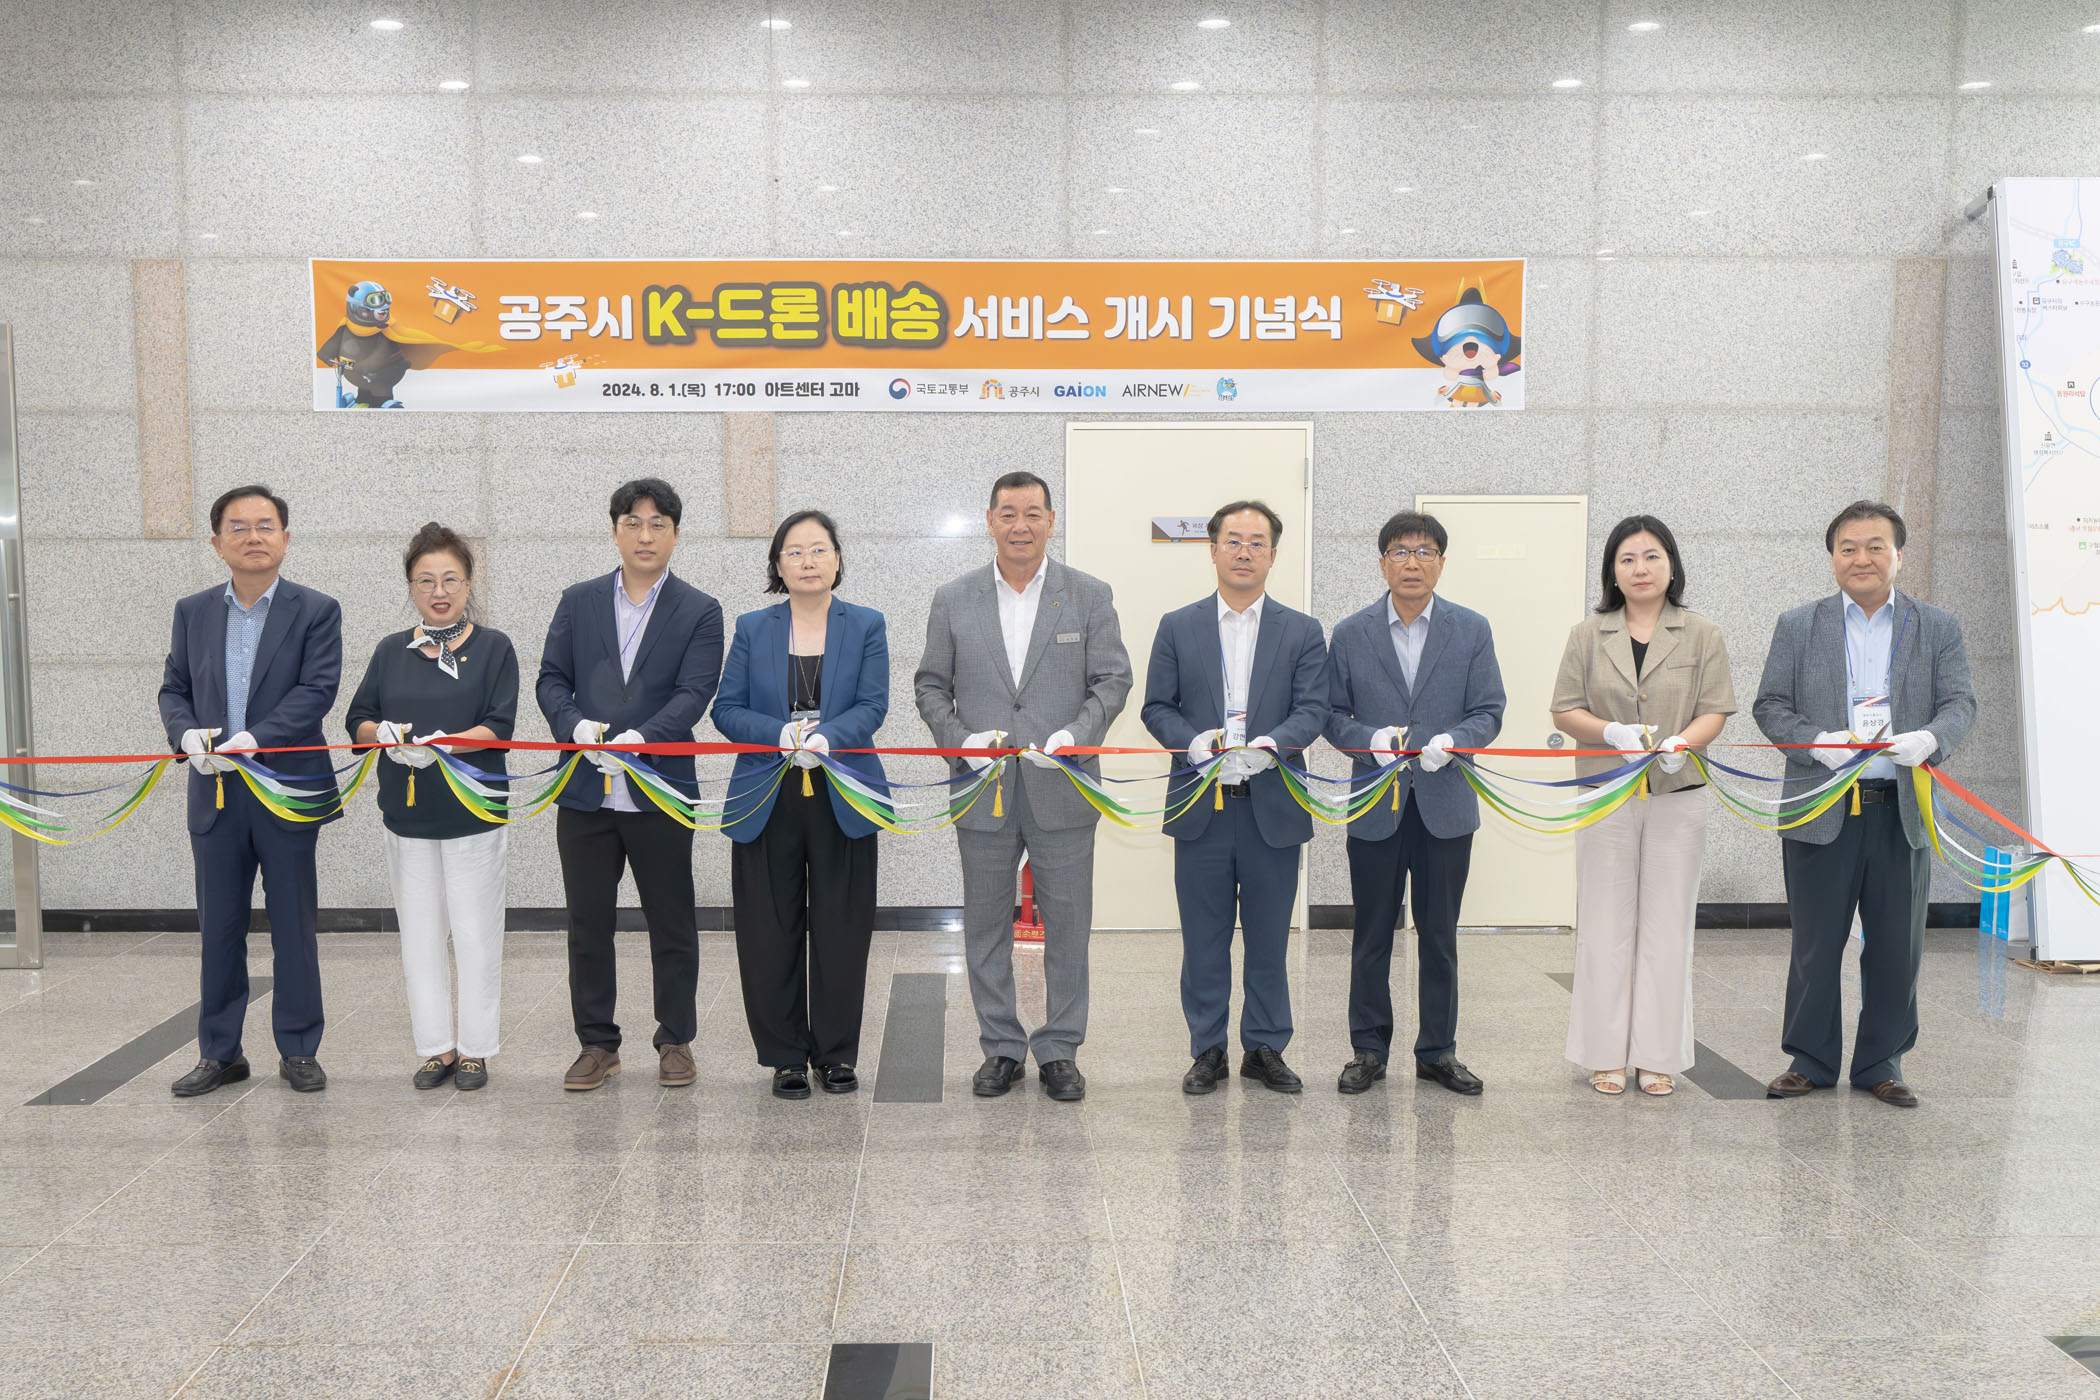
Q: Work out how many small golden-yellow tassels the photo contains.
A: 9